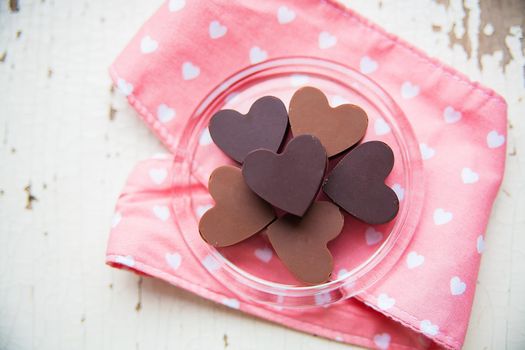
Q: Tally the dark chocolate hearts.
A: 3